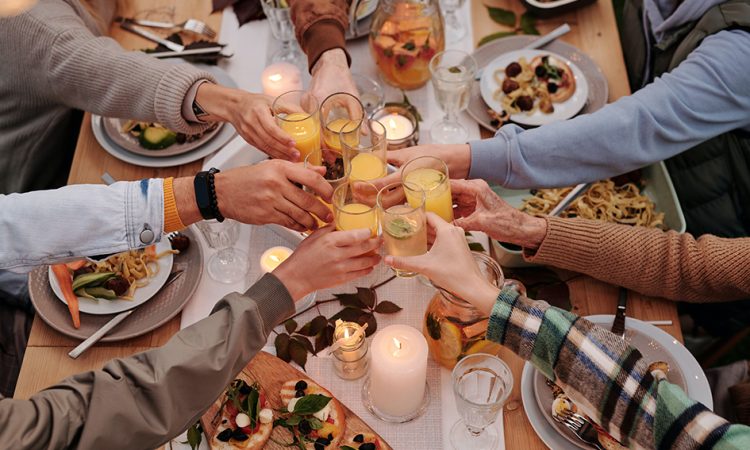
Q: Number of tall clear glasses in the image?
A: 7